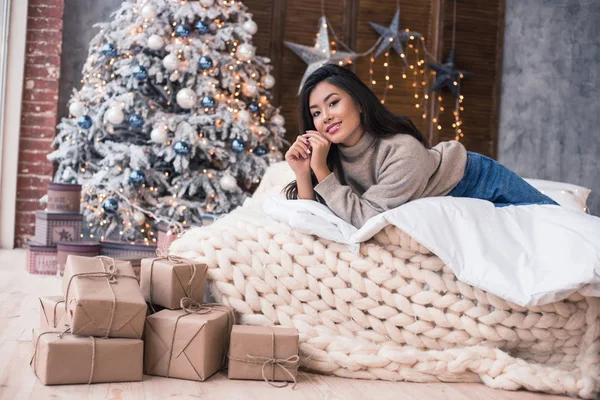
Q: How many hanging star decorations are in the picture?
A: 3